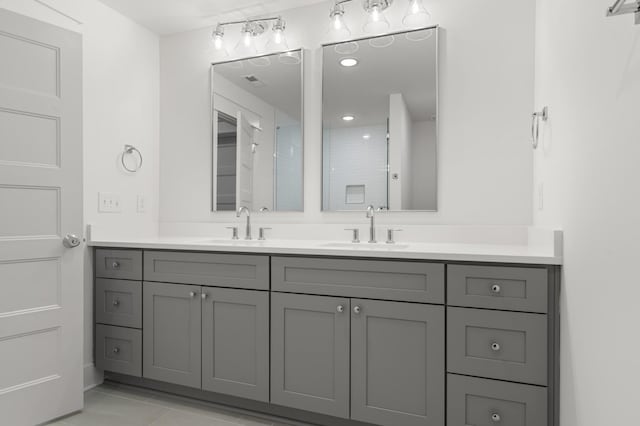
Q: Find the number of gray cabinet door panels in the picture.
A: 4